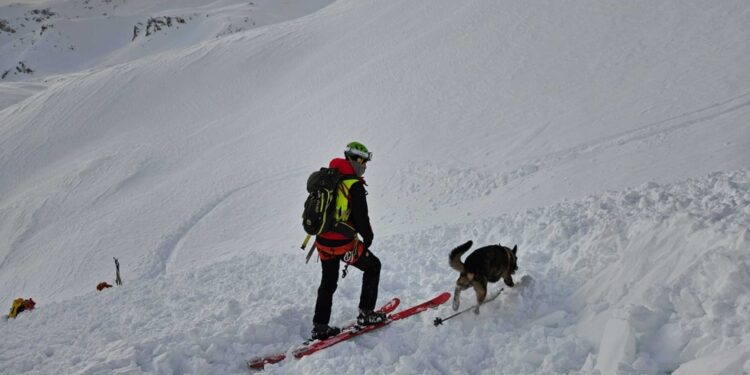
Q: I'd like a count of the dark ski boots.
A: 2